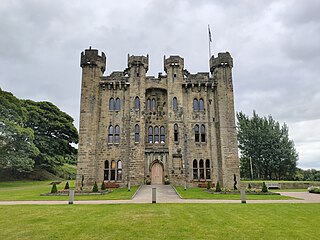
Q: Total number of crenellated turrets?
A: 4